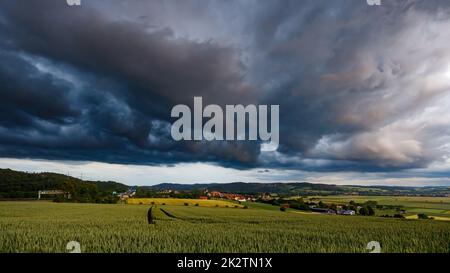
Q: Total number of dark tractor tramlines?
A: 2